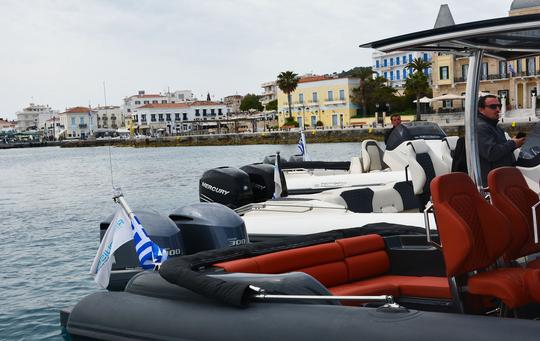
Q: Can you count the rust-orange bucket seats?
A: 2